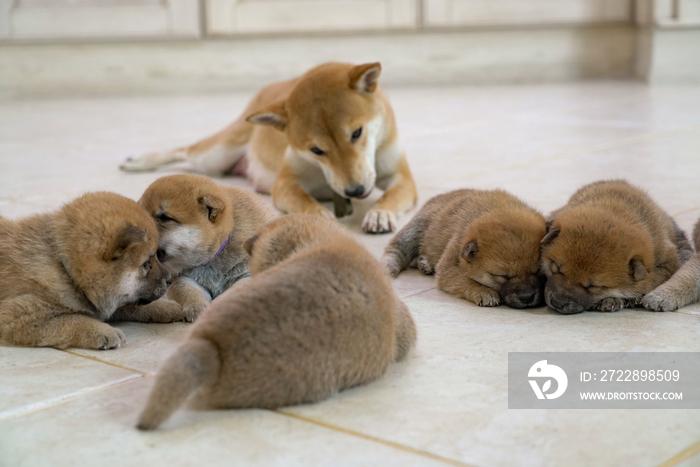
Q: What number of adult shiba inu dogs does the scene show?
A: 1